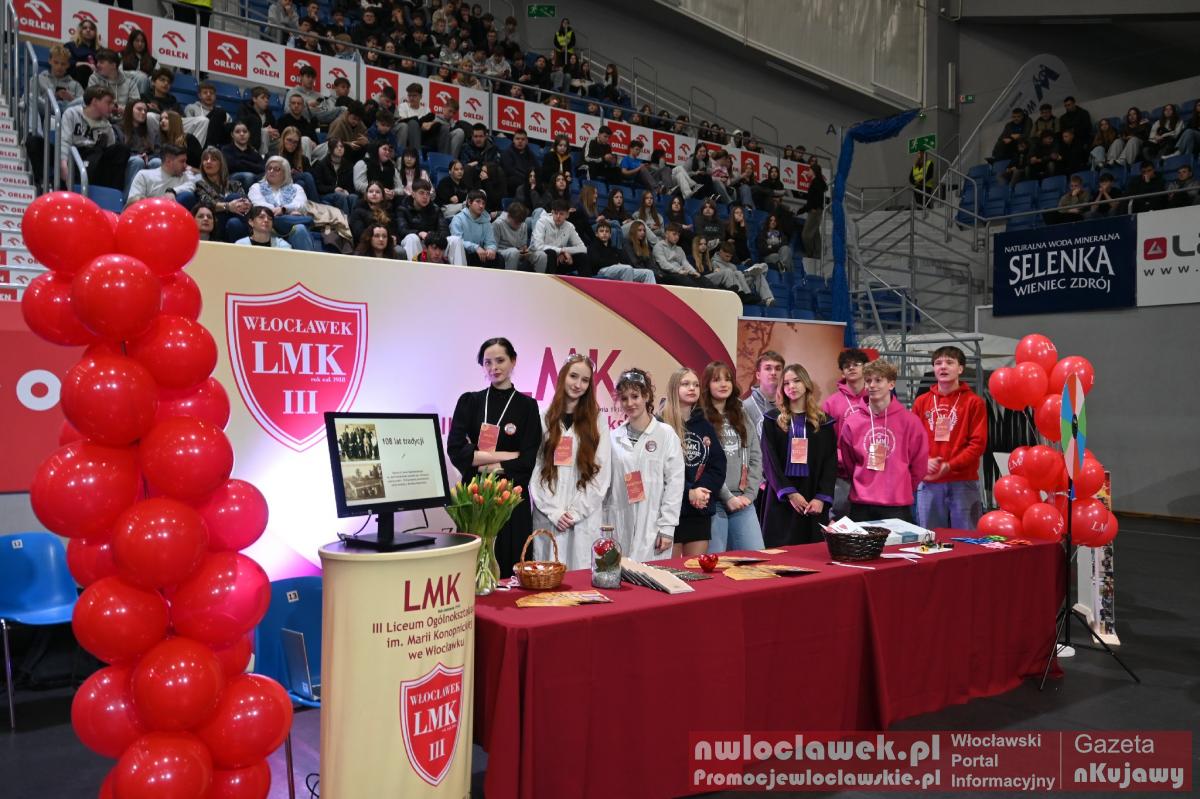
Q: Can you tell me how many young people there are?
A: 10